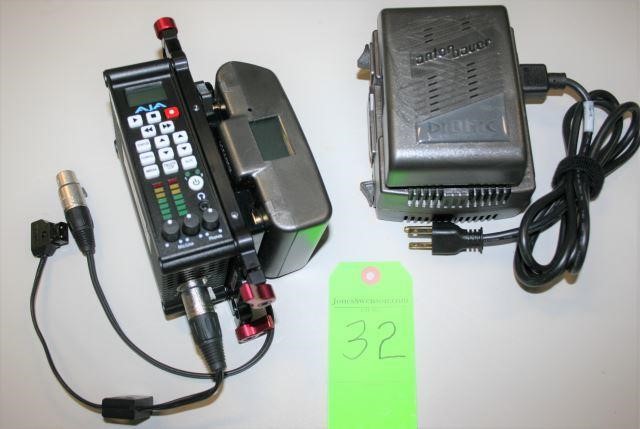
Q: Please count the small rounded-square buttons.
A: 14